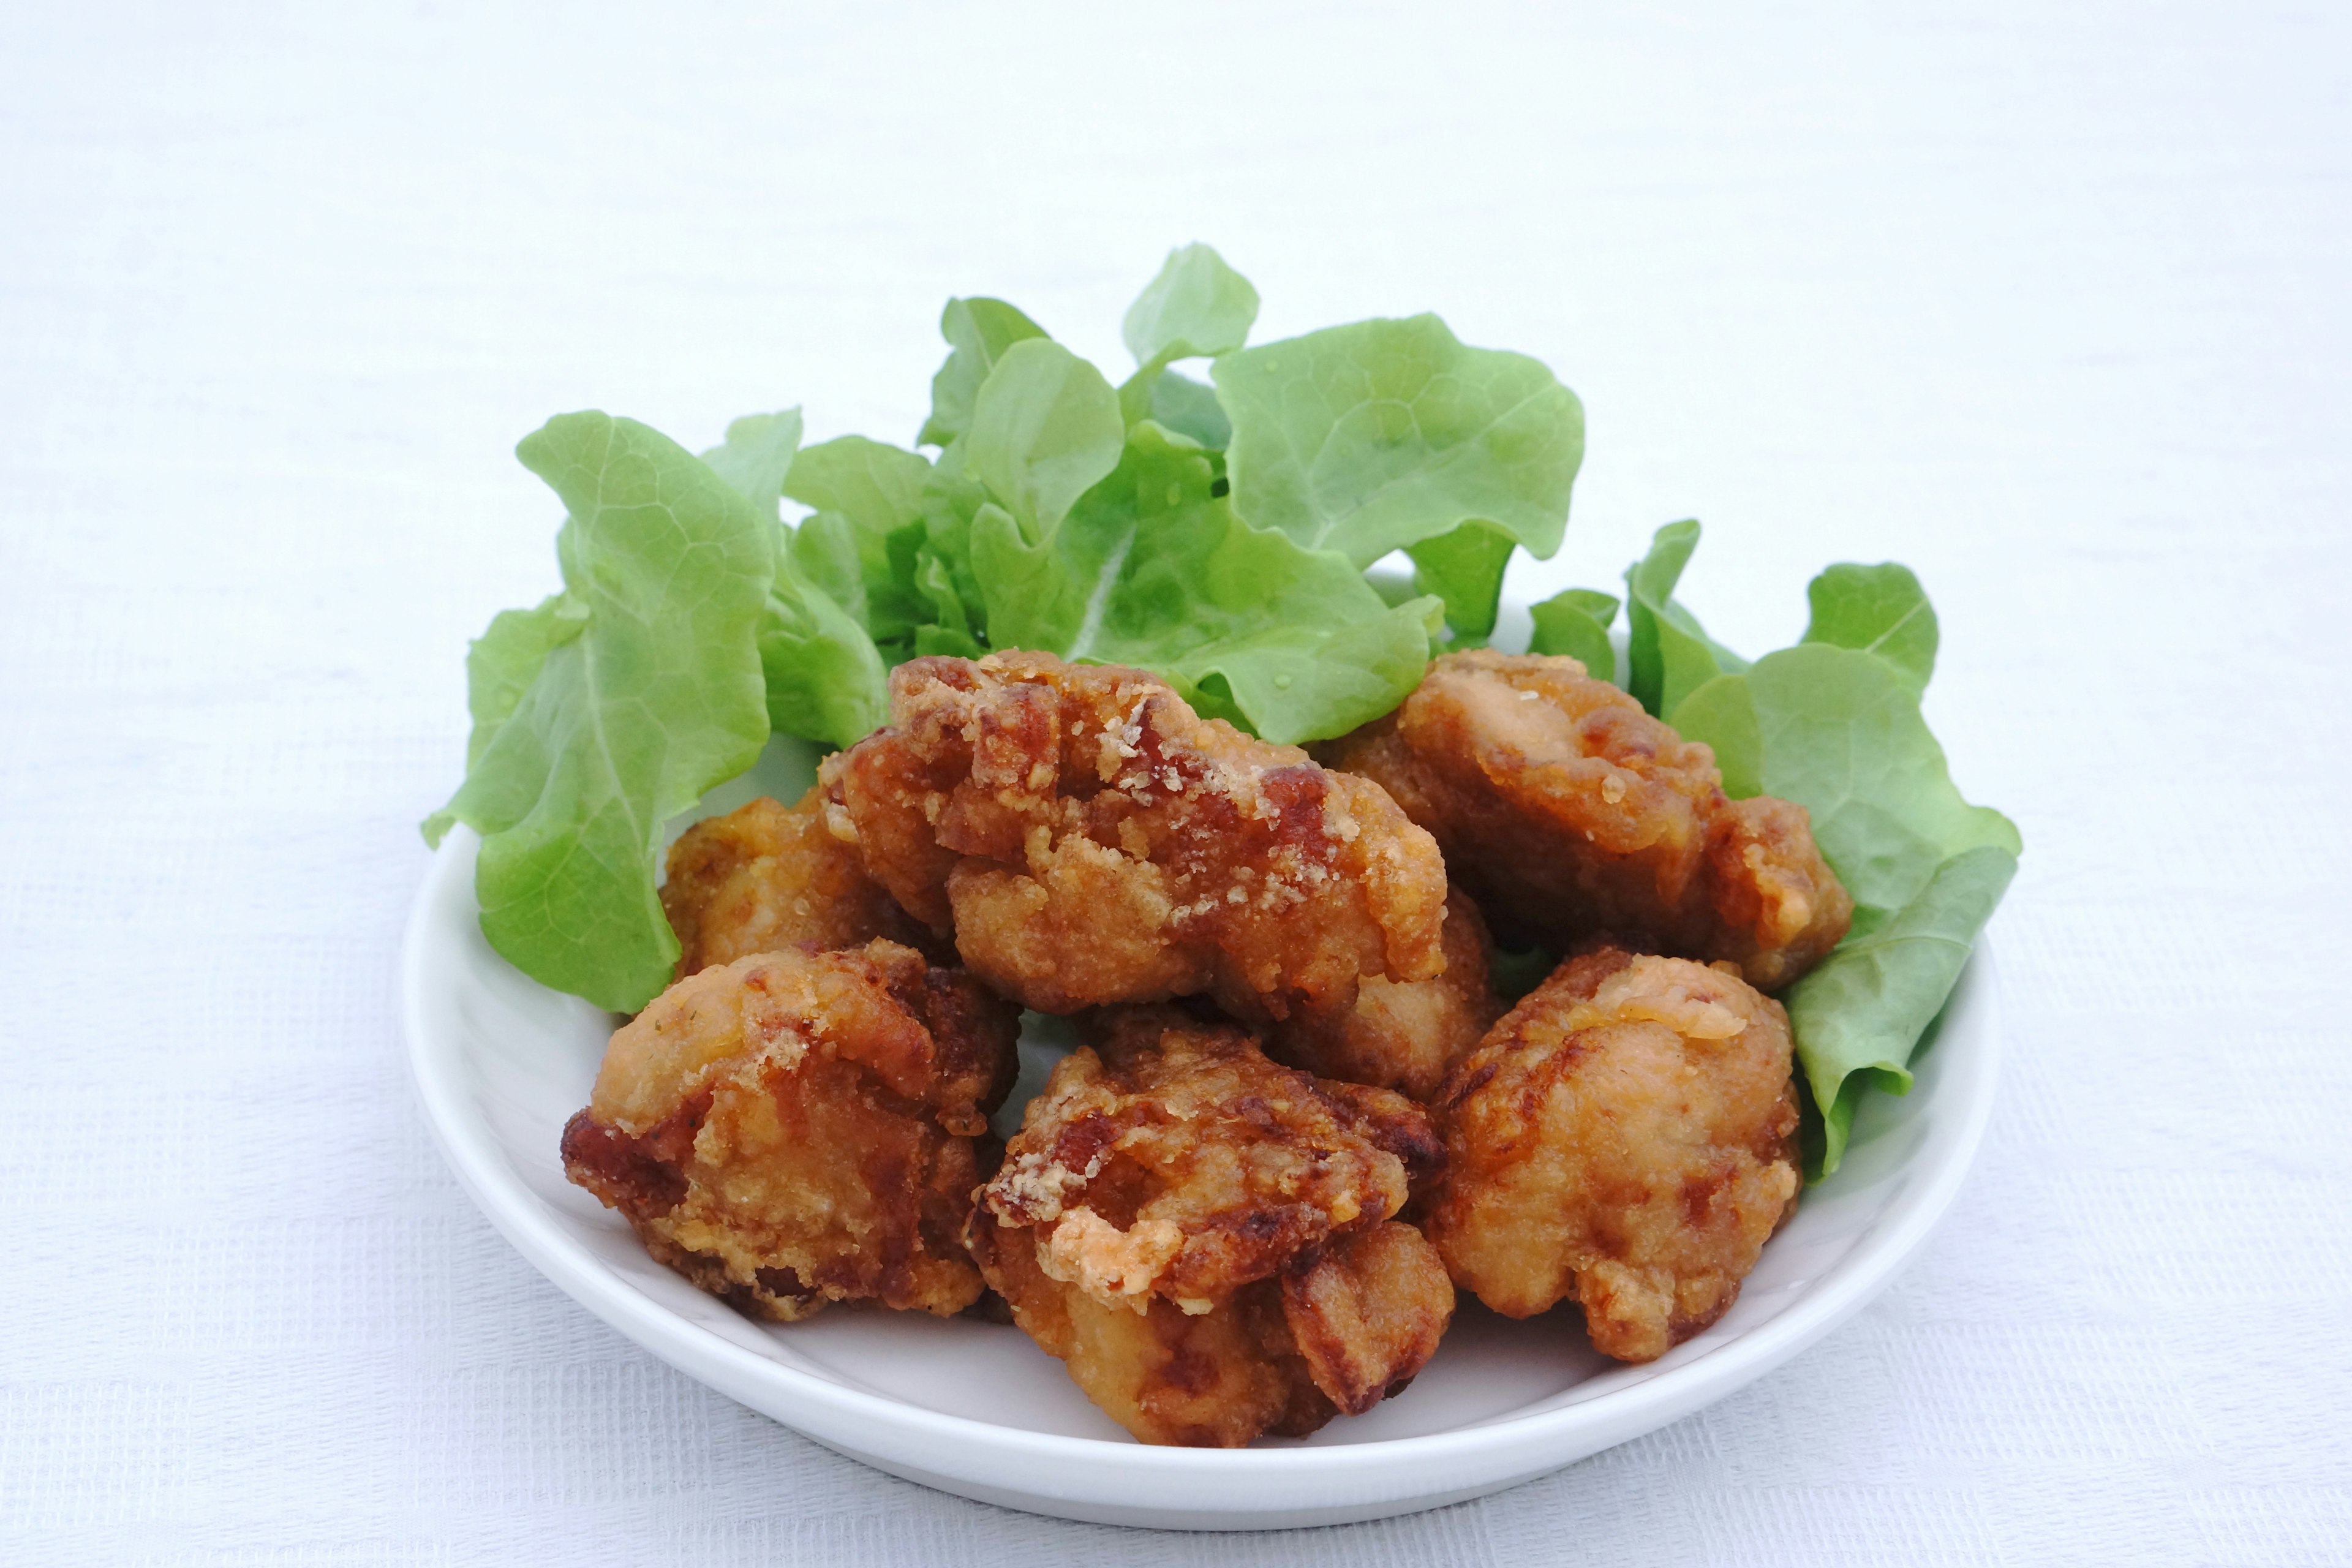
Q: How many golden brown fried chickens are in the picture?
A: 7